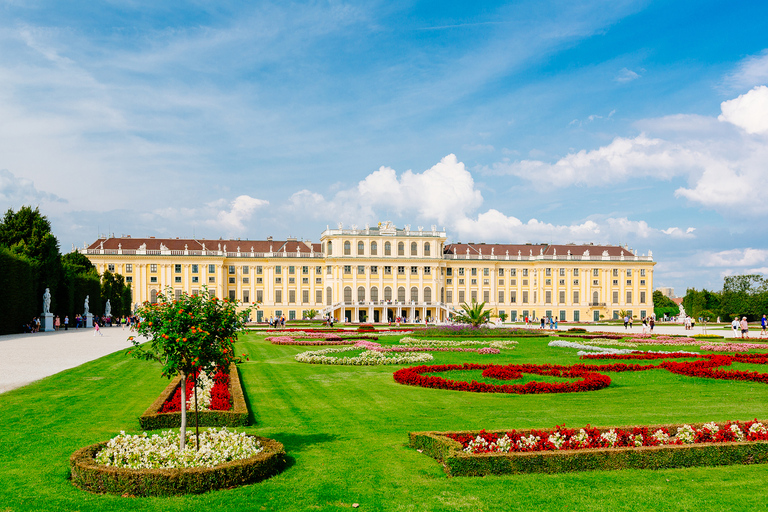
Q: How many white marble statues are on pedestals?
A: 4